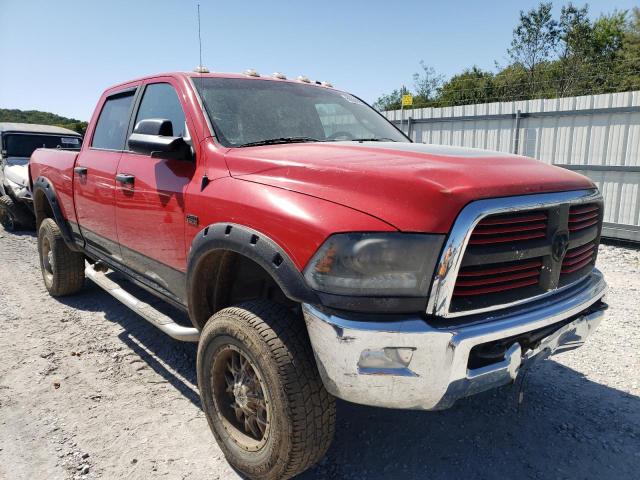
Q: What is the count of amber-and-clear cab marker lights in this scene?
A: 5